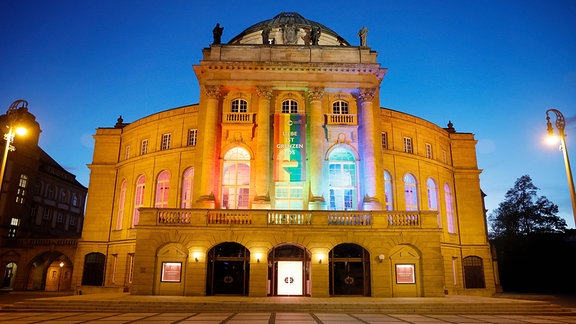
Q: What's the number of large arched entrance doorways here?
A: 3